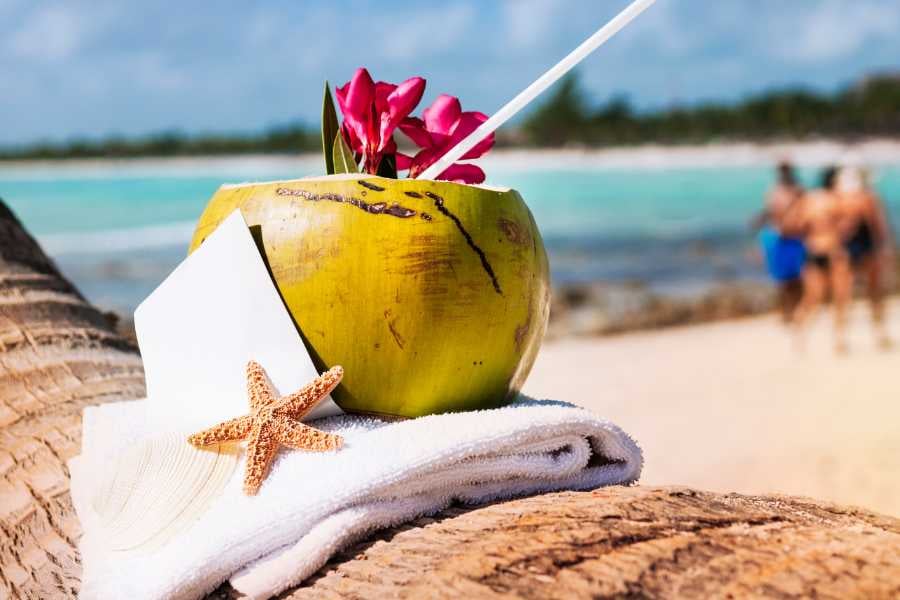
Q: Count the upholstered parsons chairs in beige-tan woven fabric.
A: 0